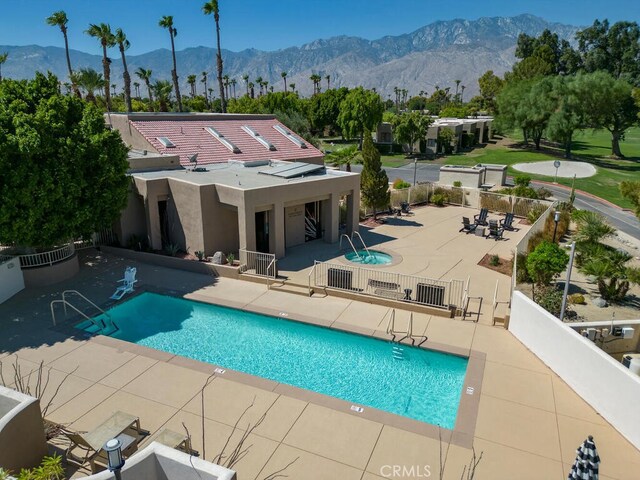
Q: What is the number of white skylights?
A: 7